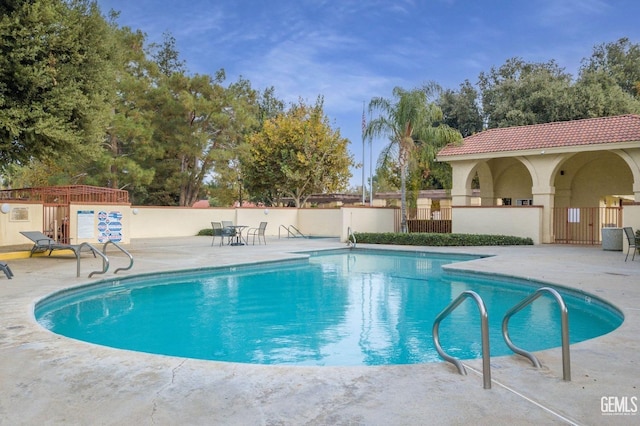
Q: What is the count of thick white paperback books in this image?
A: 0